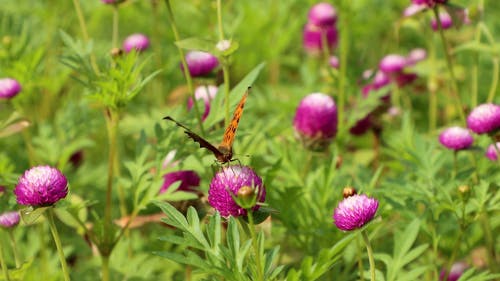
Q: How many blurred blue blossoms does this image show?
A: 0